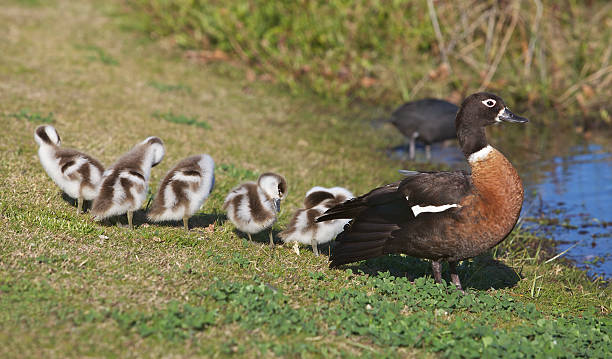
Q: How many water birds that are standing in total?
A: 7